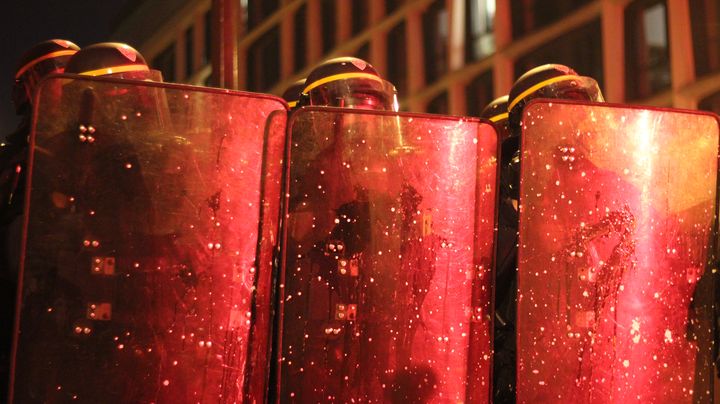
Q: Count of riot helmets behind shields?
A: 6